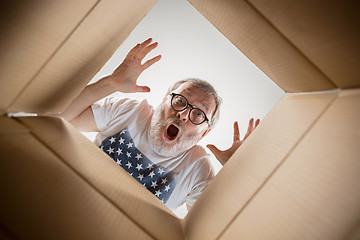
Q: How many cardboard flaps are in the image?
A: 4